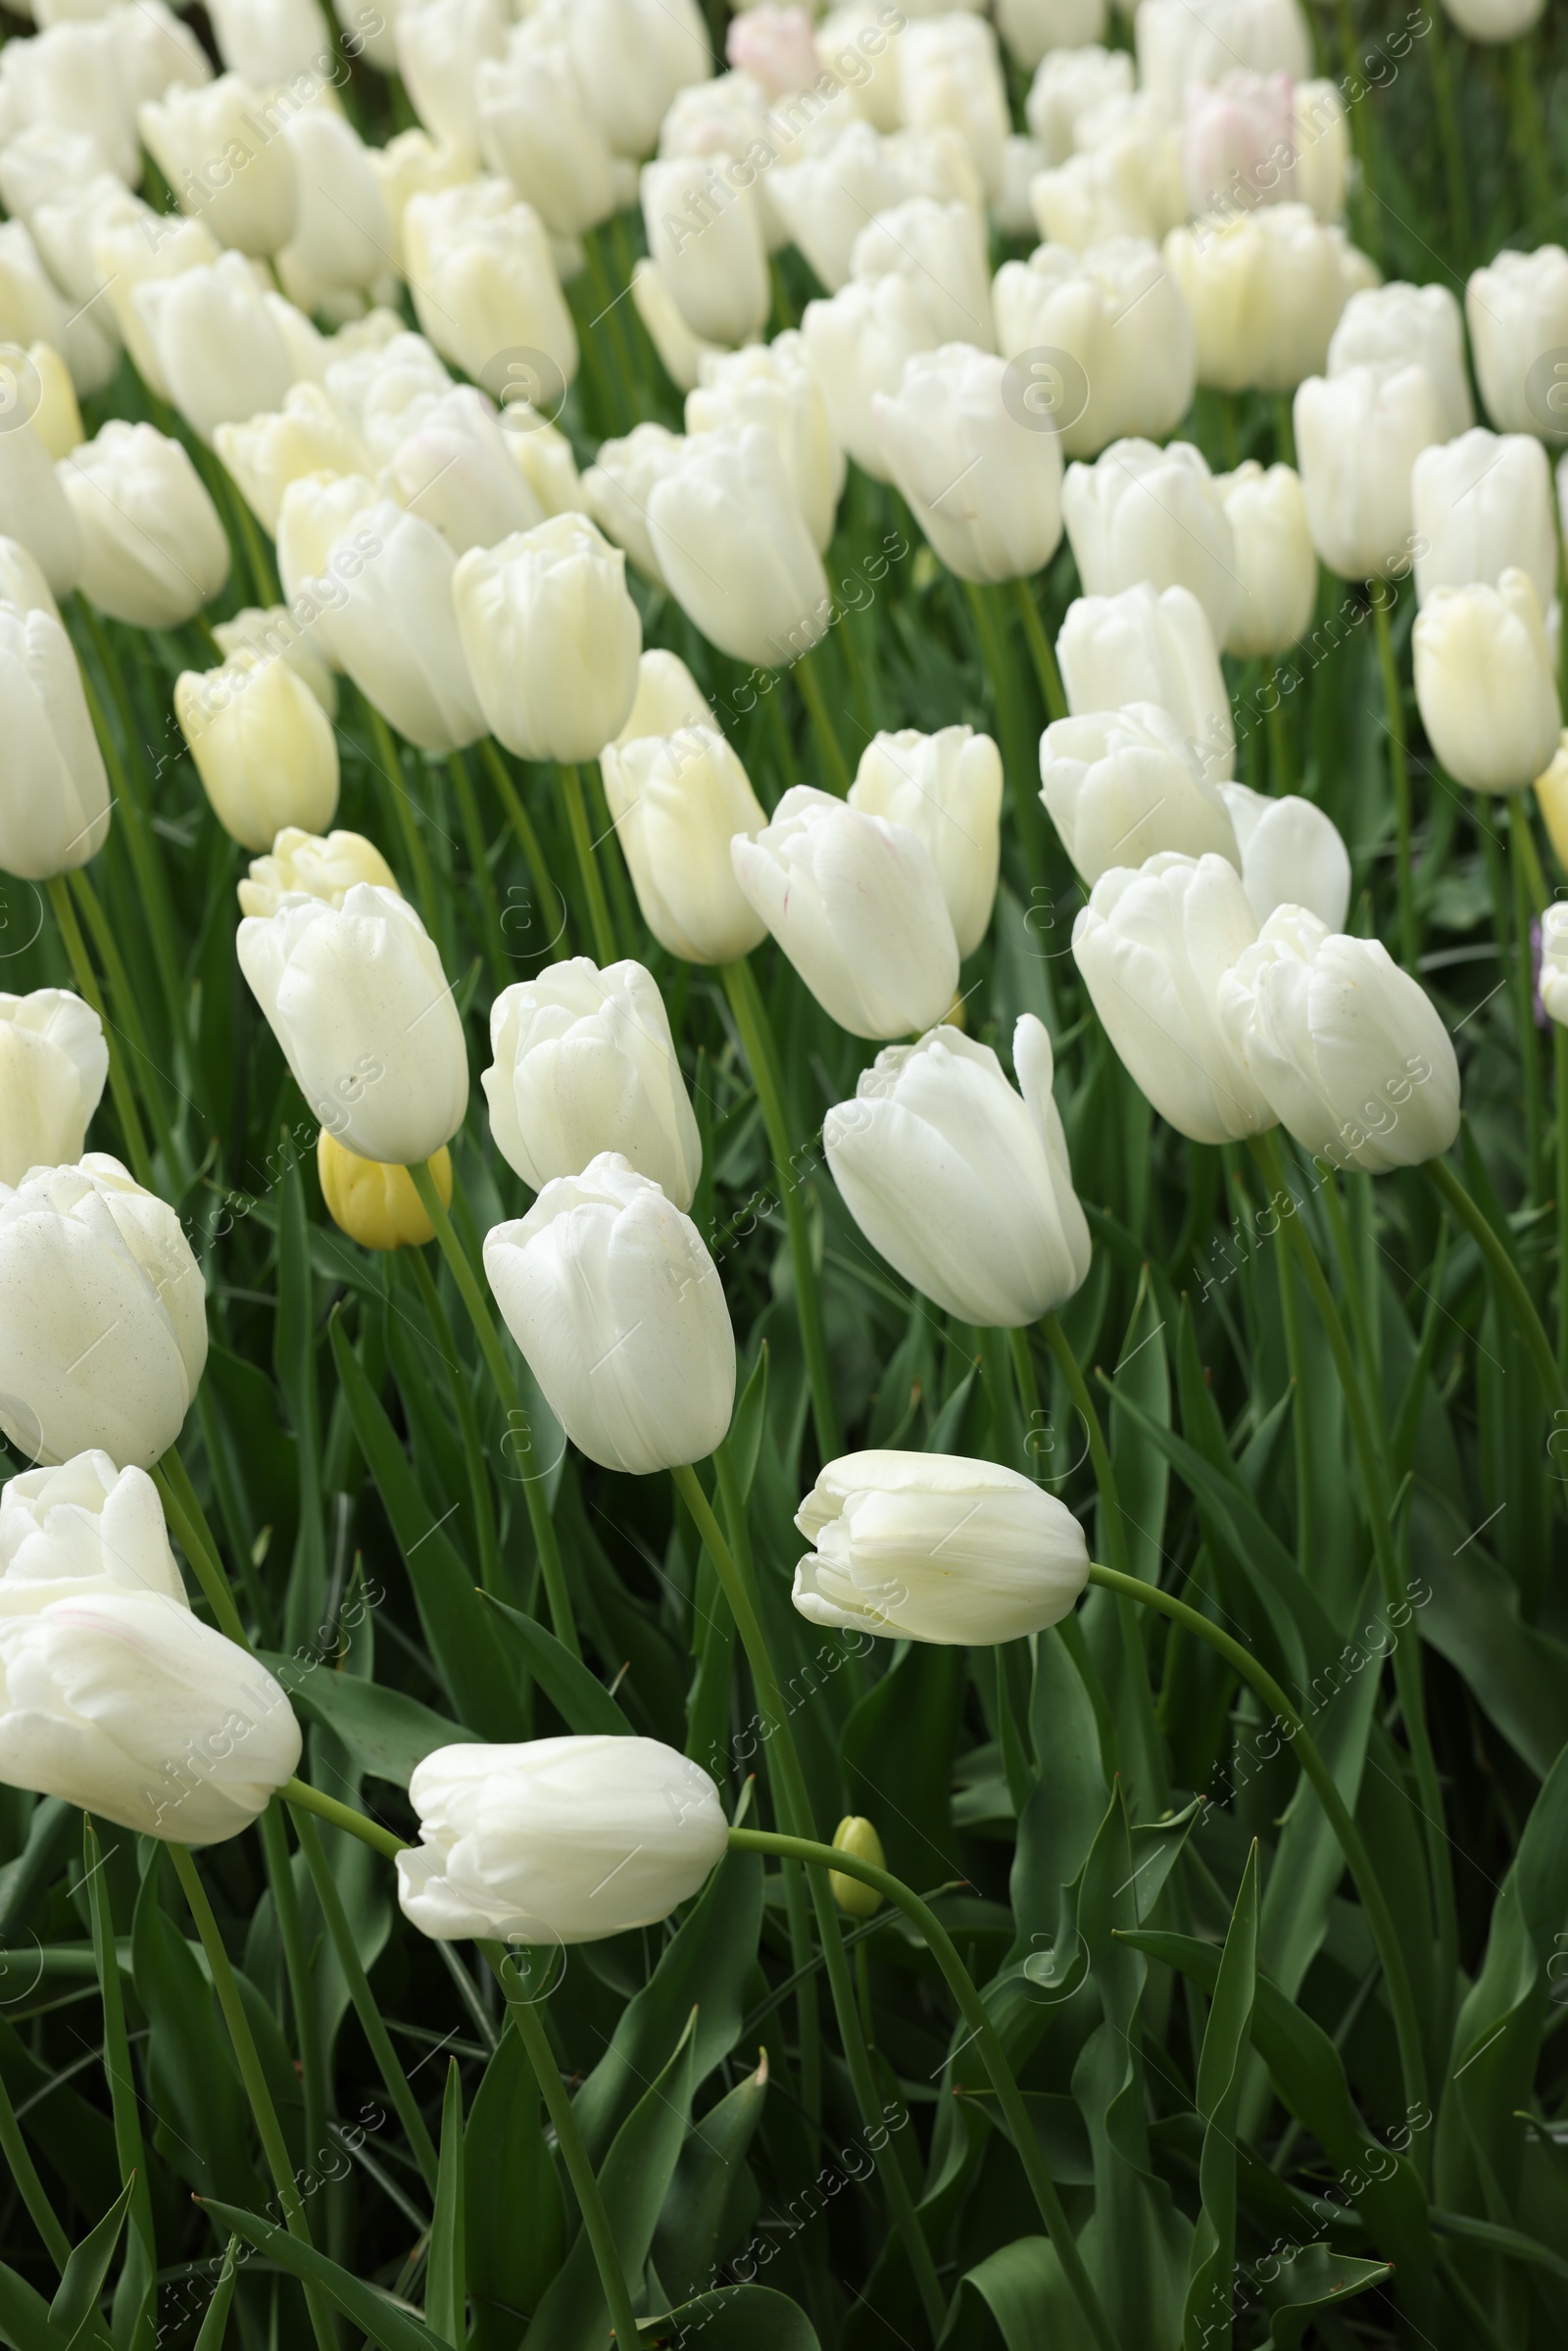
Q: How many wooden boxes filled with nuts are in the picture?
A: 0